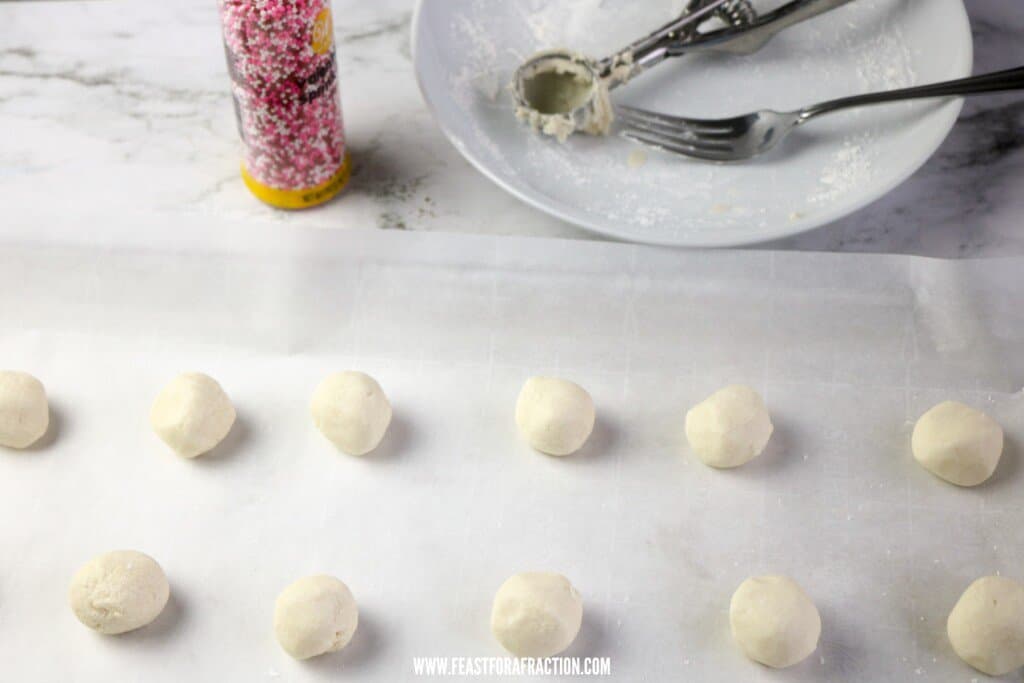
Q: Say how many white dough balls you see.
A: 11